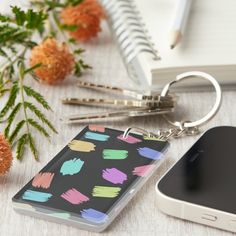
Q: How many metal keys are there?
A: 3